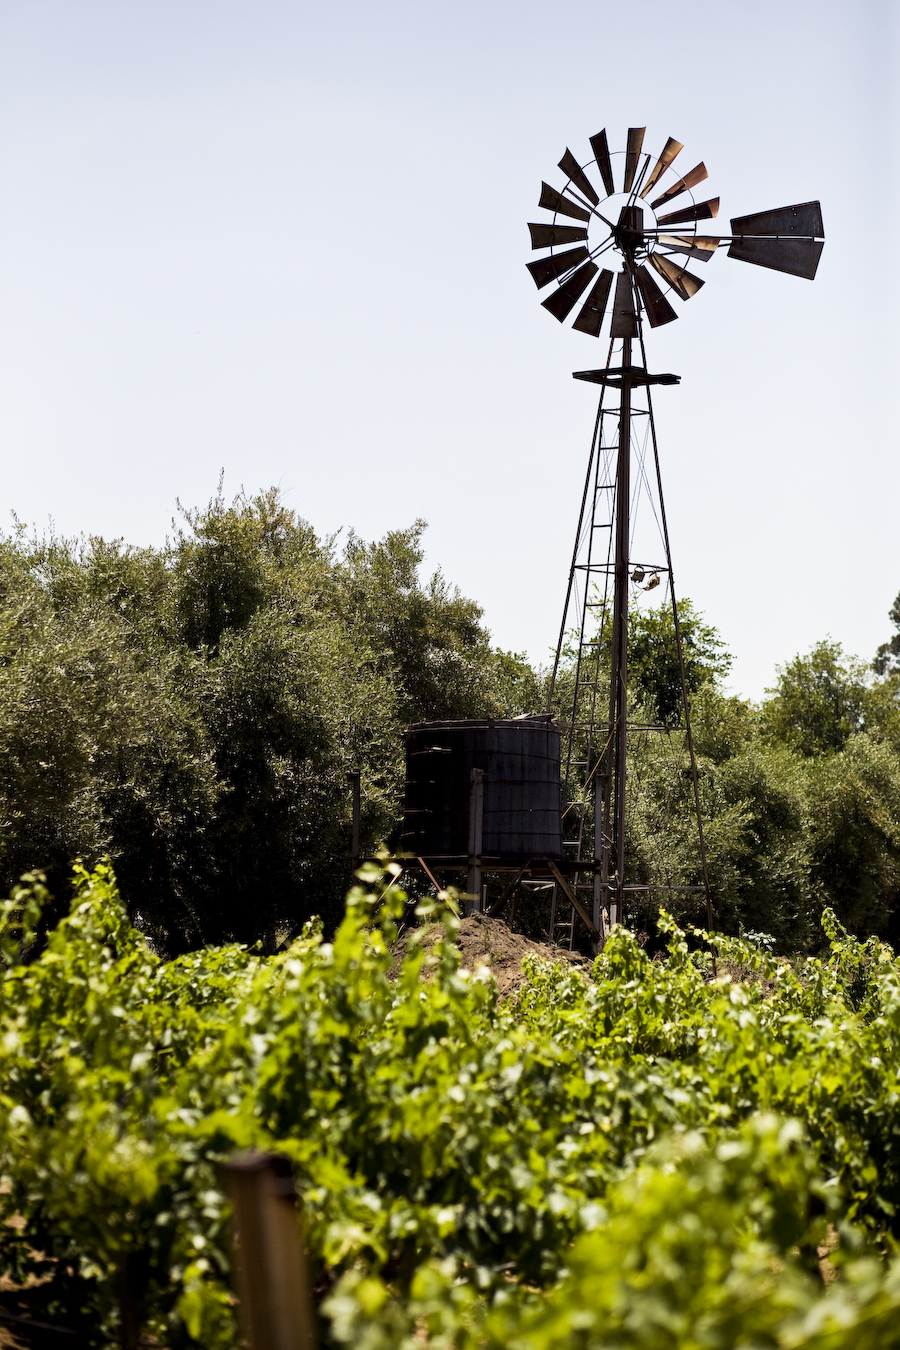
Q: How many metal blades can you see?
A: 15